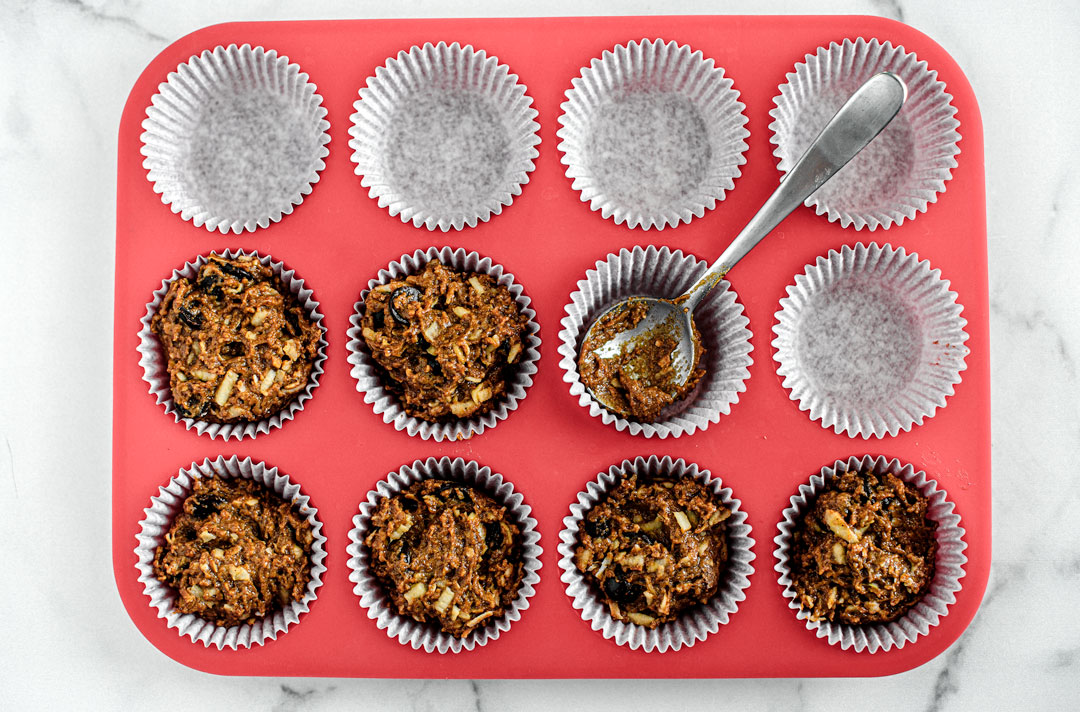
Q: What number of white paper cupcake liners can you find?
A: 12